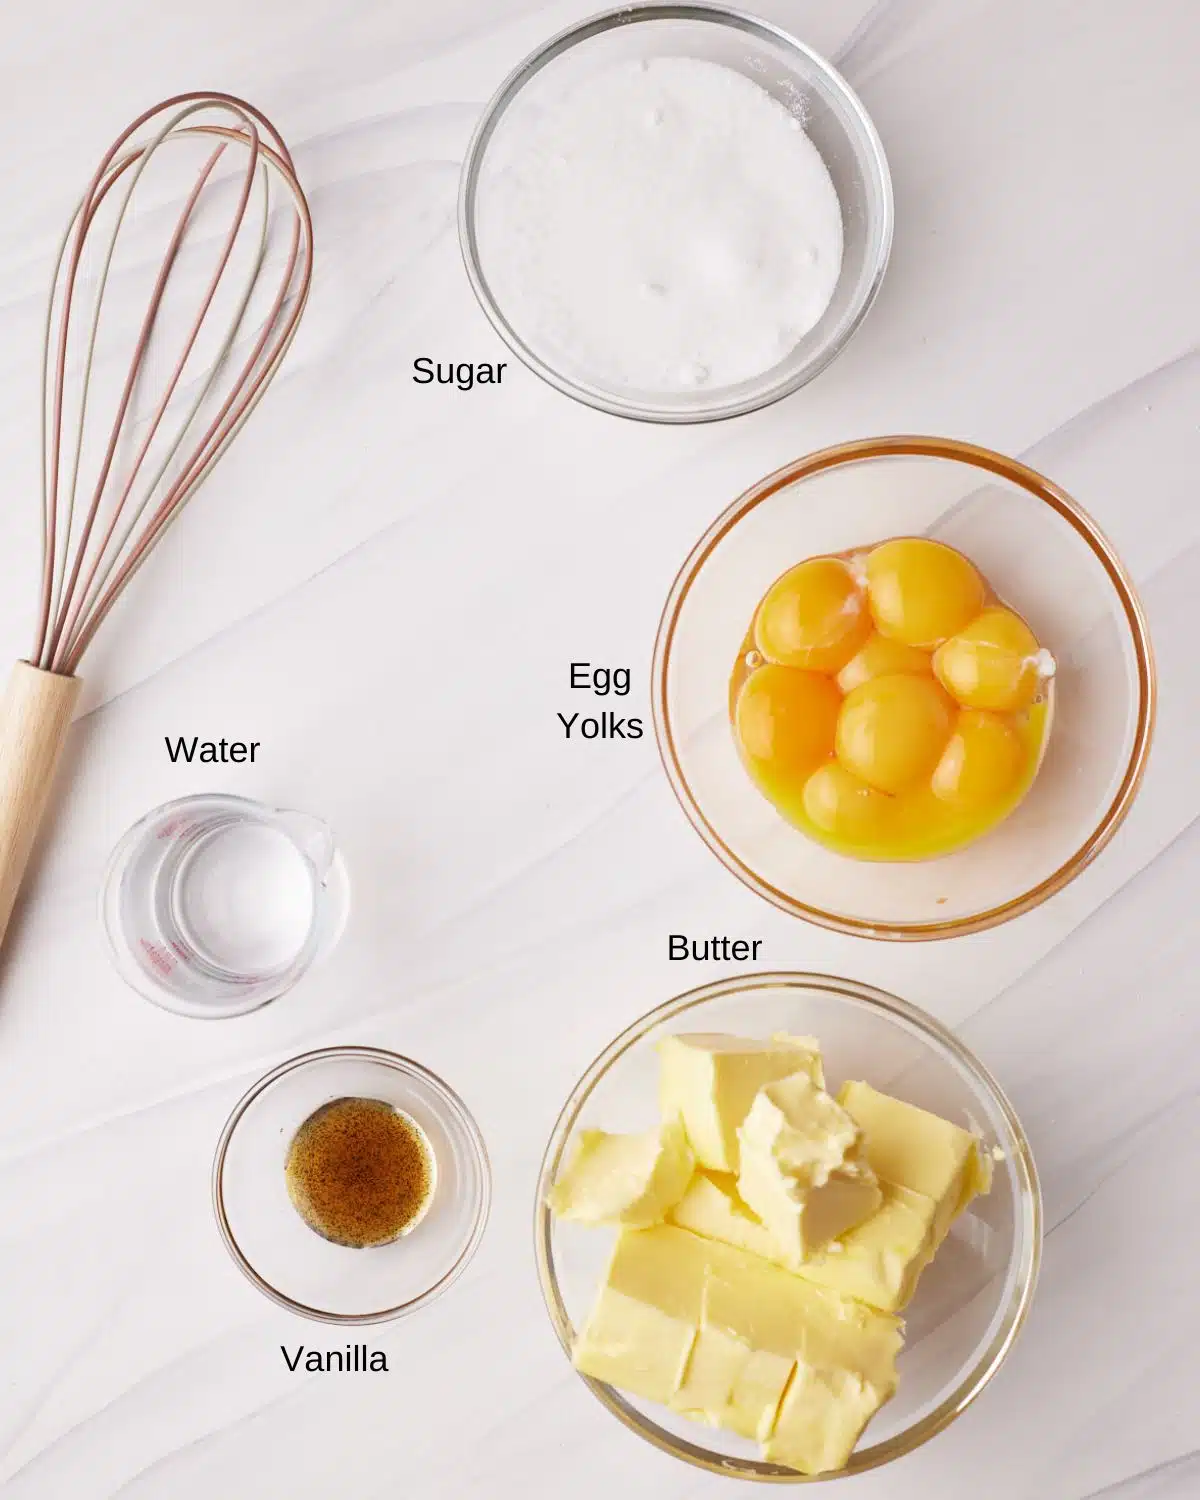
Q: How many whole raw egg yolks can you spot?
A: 8